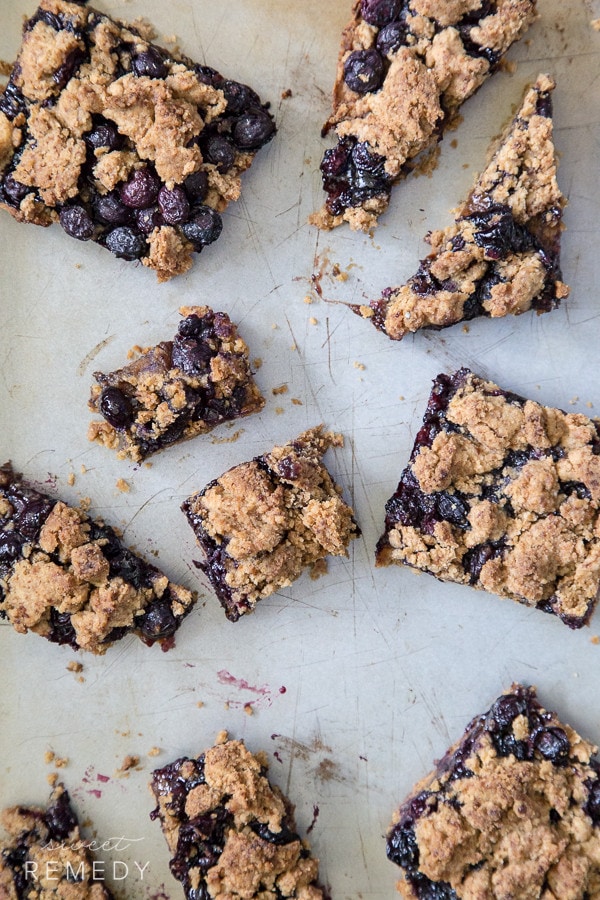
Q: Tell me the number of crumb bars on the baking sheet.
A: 10